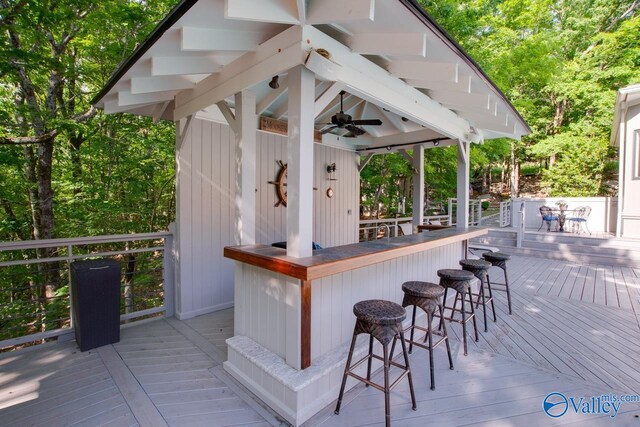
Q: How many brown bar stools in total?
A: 5